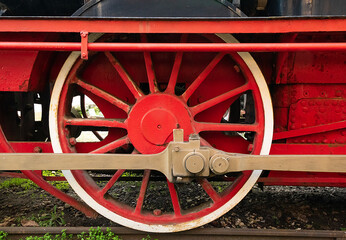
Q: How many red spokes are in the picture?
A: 14